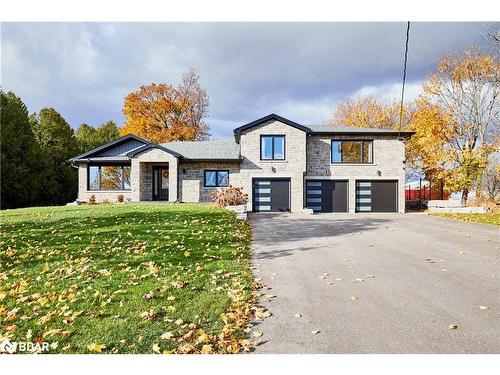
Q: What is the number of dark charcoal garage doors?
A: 3